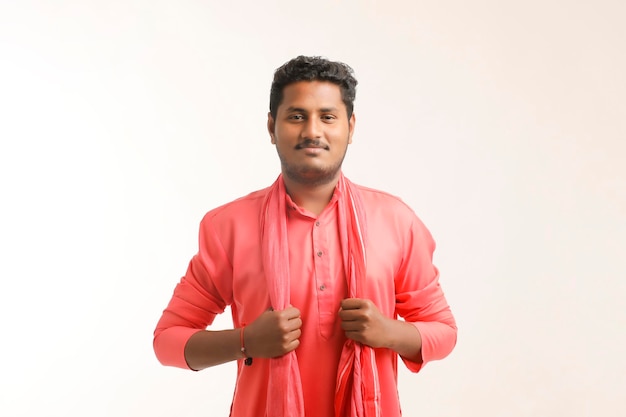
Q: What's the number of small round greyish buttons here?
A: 3